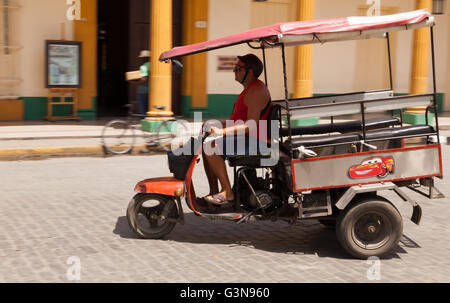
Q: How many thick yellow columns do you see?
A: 3